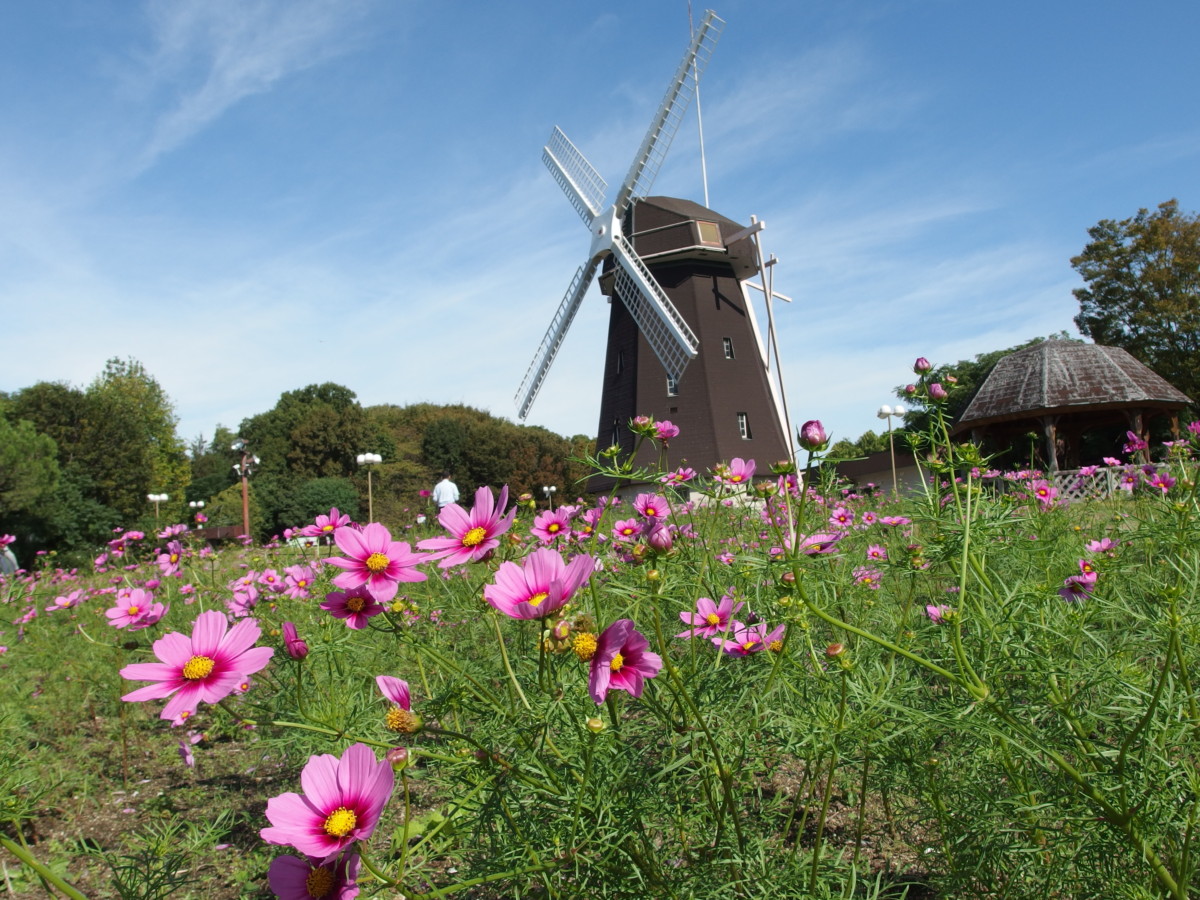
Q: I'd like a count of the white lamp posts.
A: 5